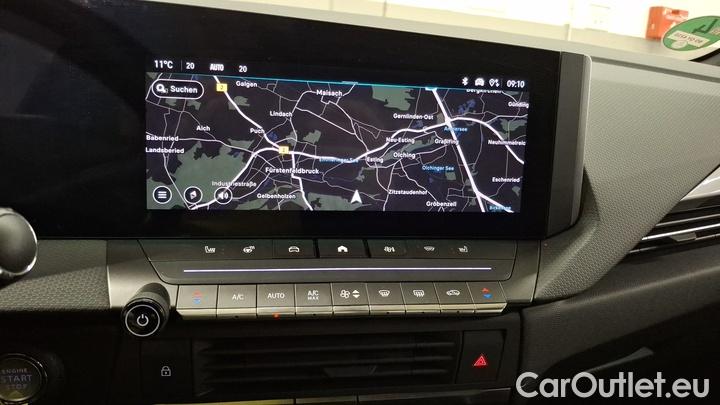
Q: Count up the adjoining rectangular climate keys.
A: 9